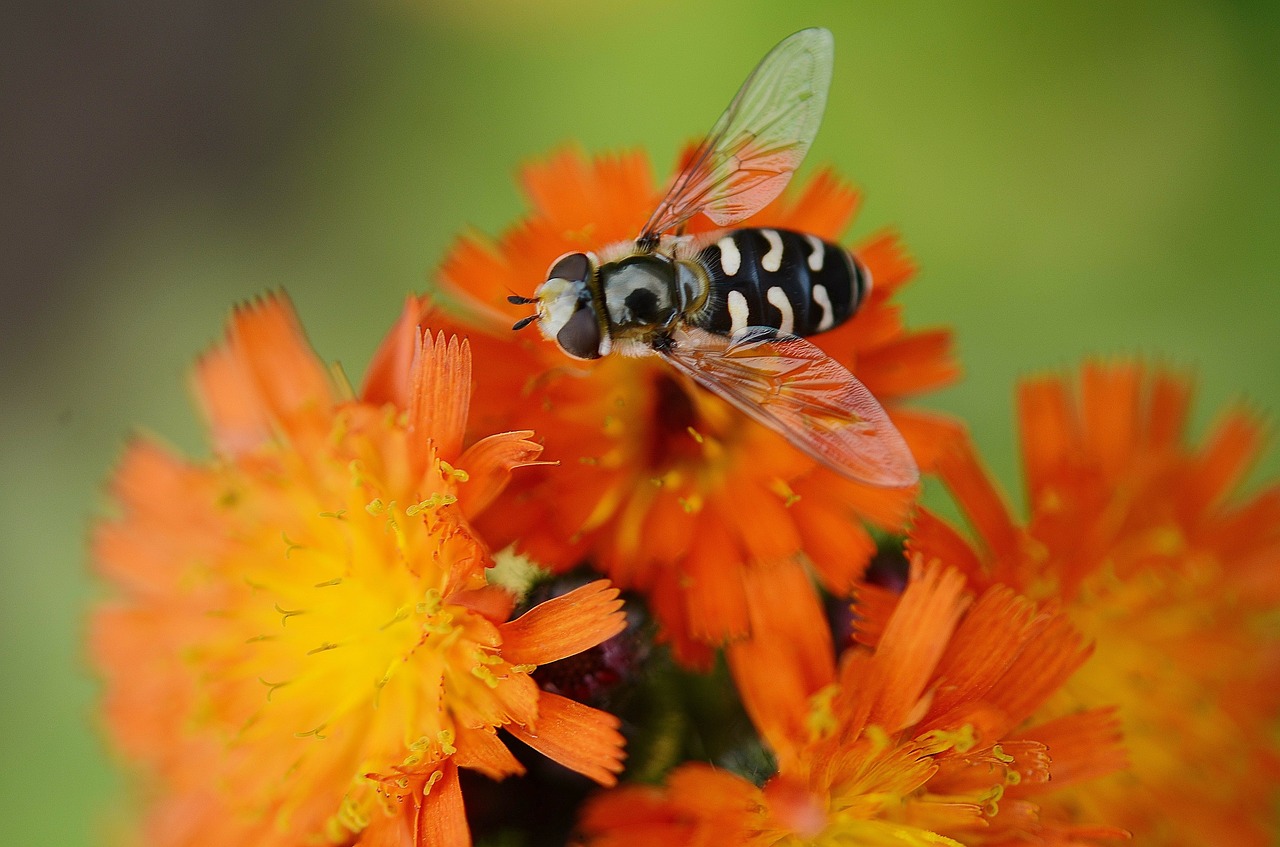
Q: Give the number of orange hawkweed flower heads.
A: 4